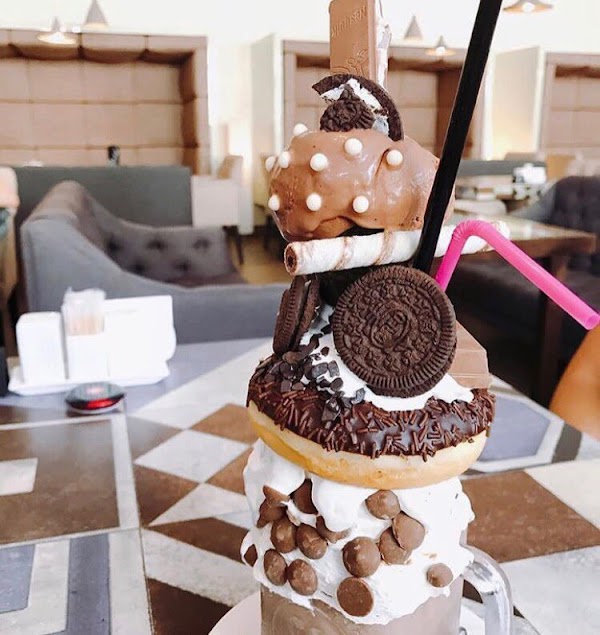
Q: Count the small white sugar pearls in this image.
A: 9